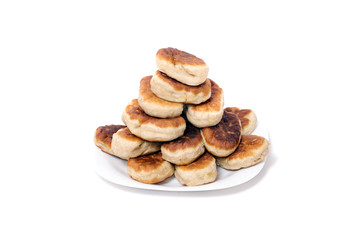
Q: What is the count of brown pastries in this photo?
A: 13